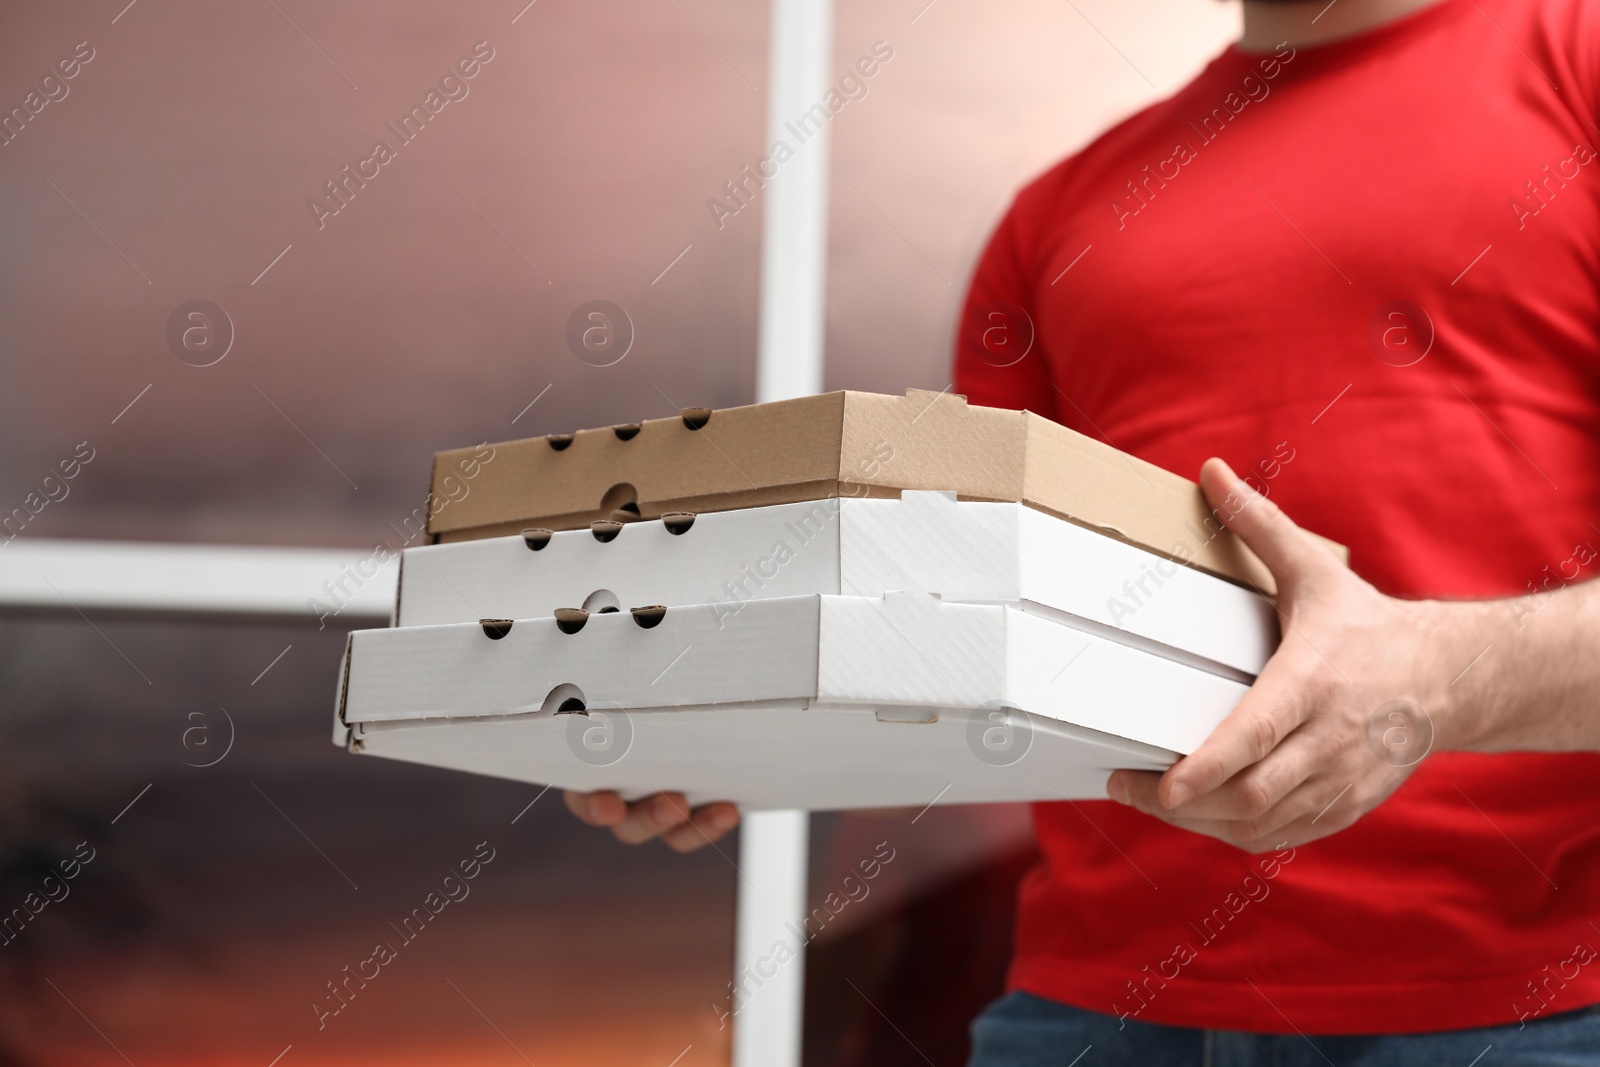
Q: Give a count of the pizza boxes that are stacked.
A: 3